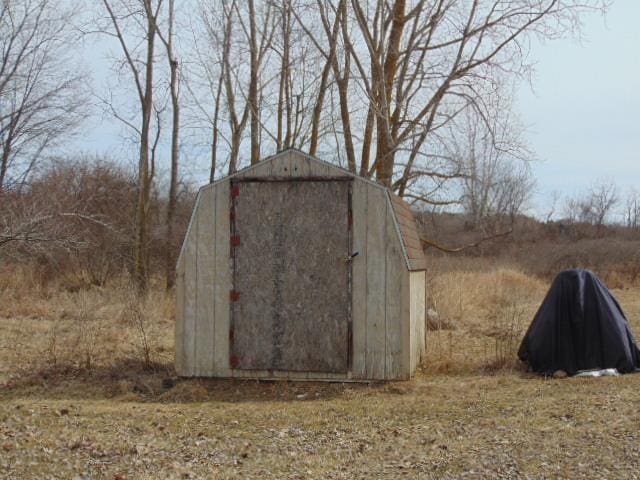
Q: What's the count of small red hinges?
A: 4